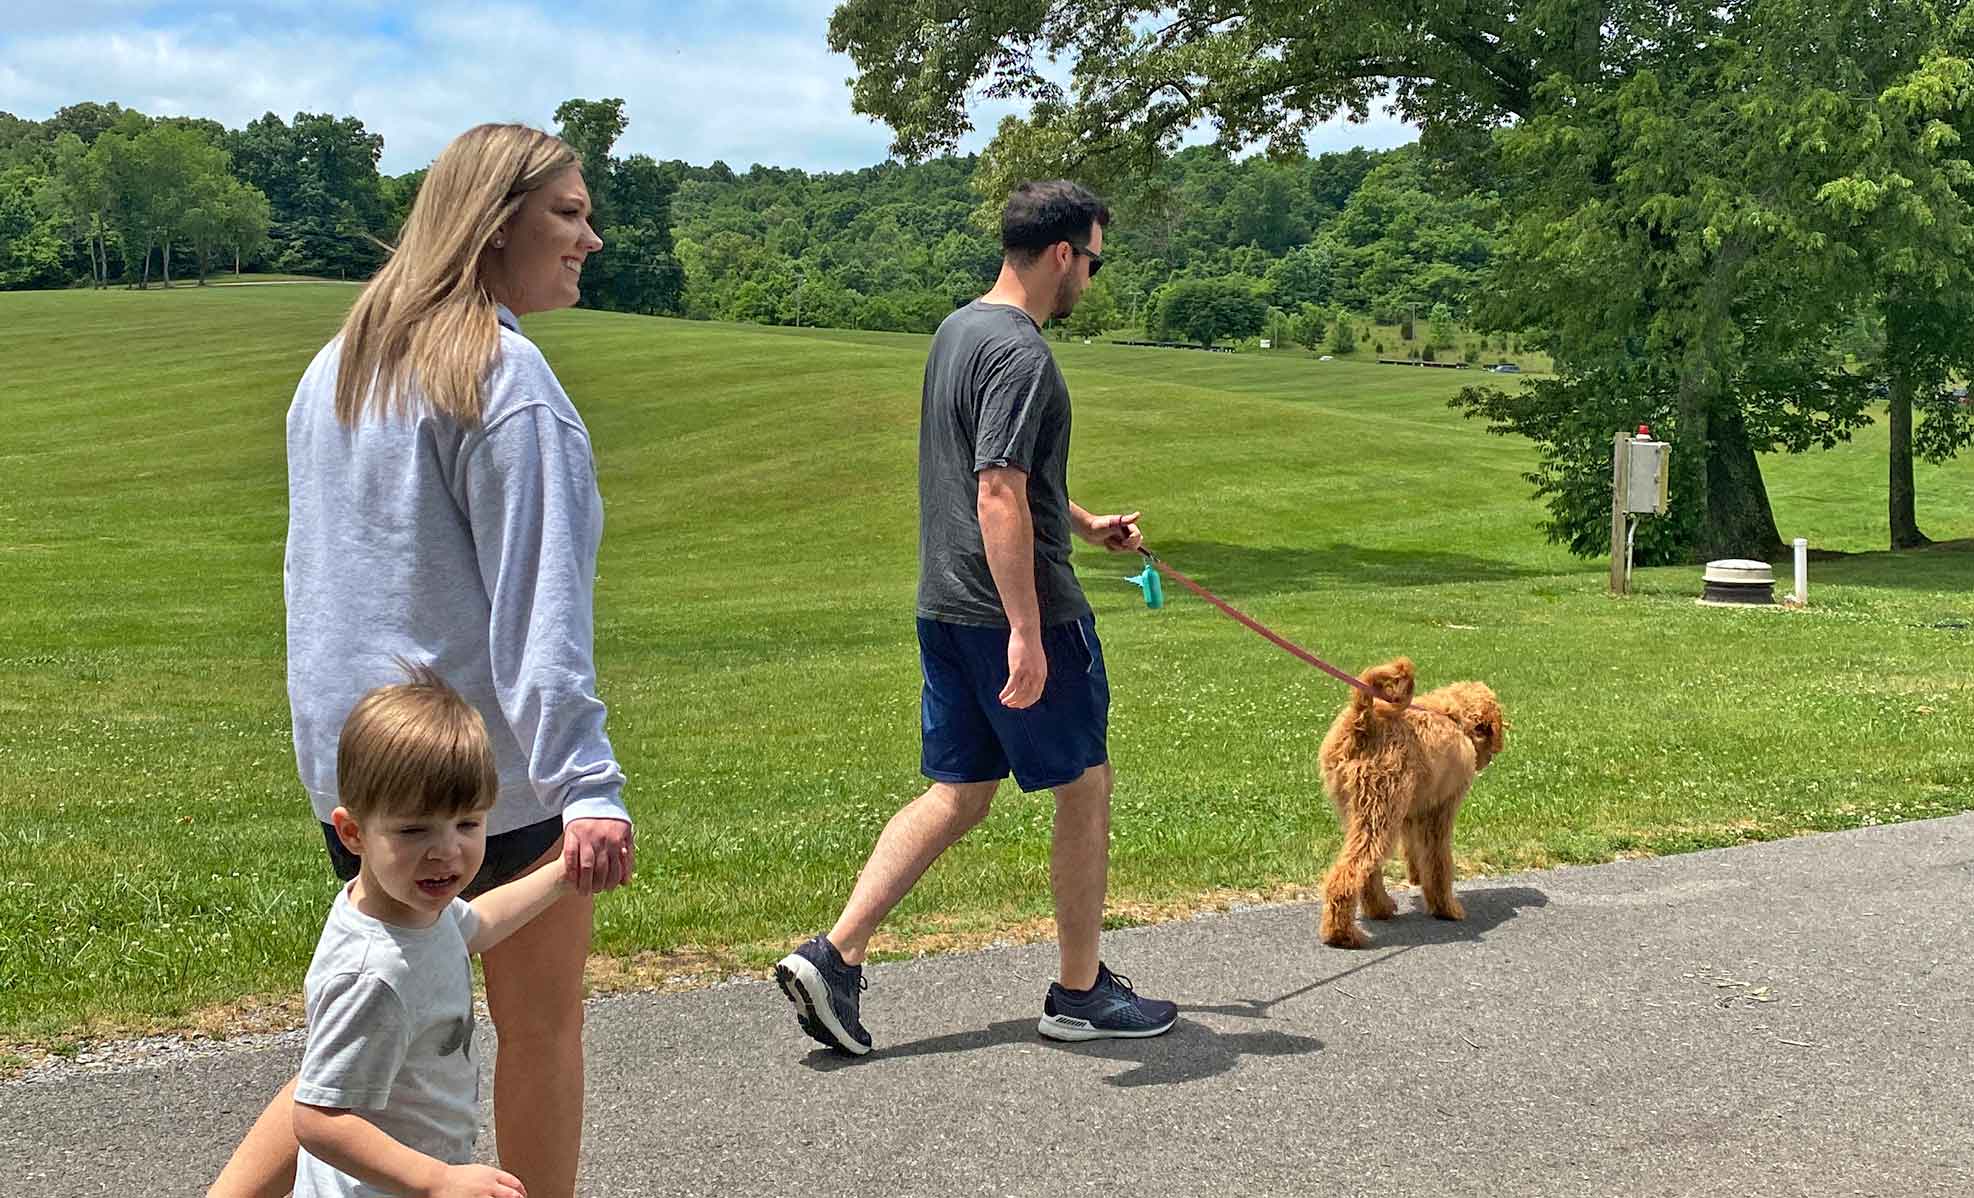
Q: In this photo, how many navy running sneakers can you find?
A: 2